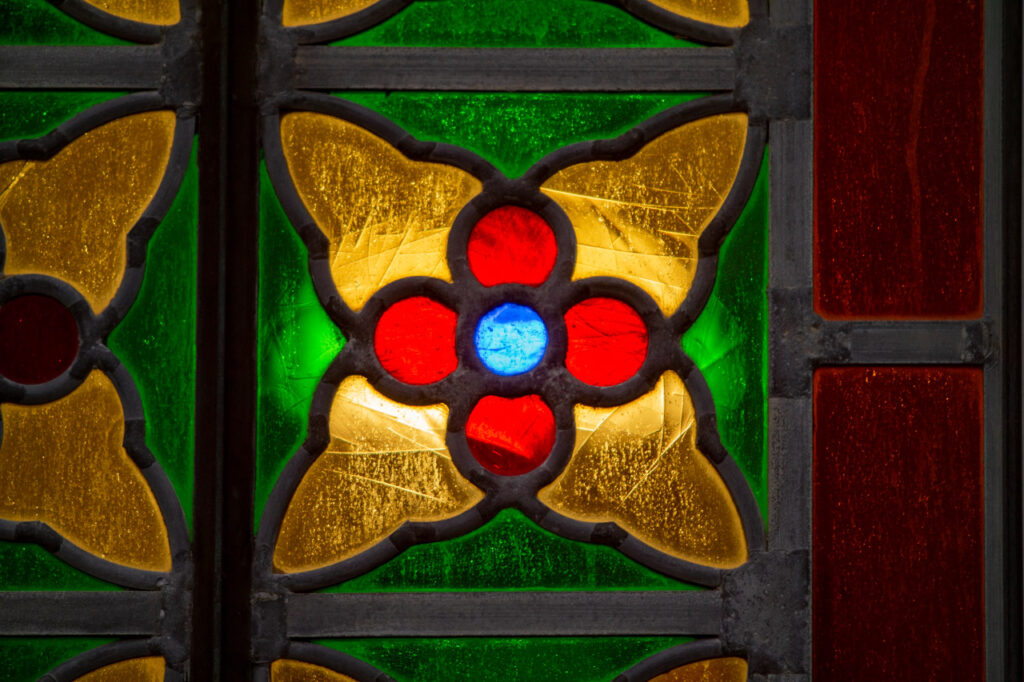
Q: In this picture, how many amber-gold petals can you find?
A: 12